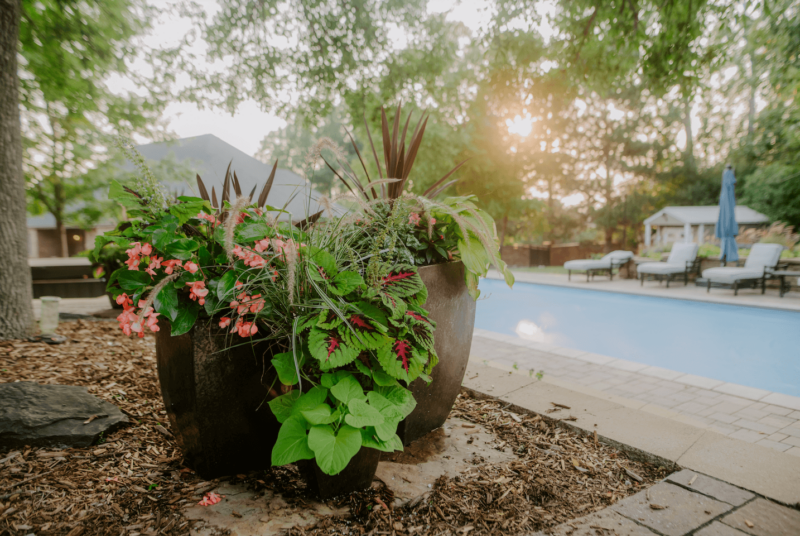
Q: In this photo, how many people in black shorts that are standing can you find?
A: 0